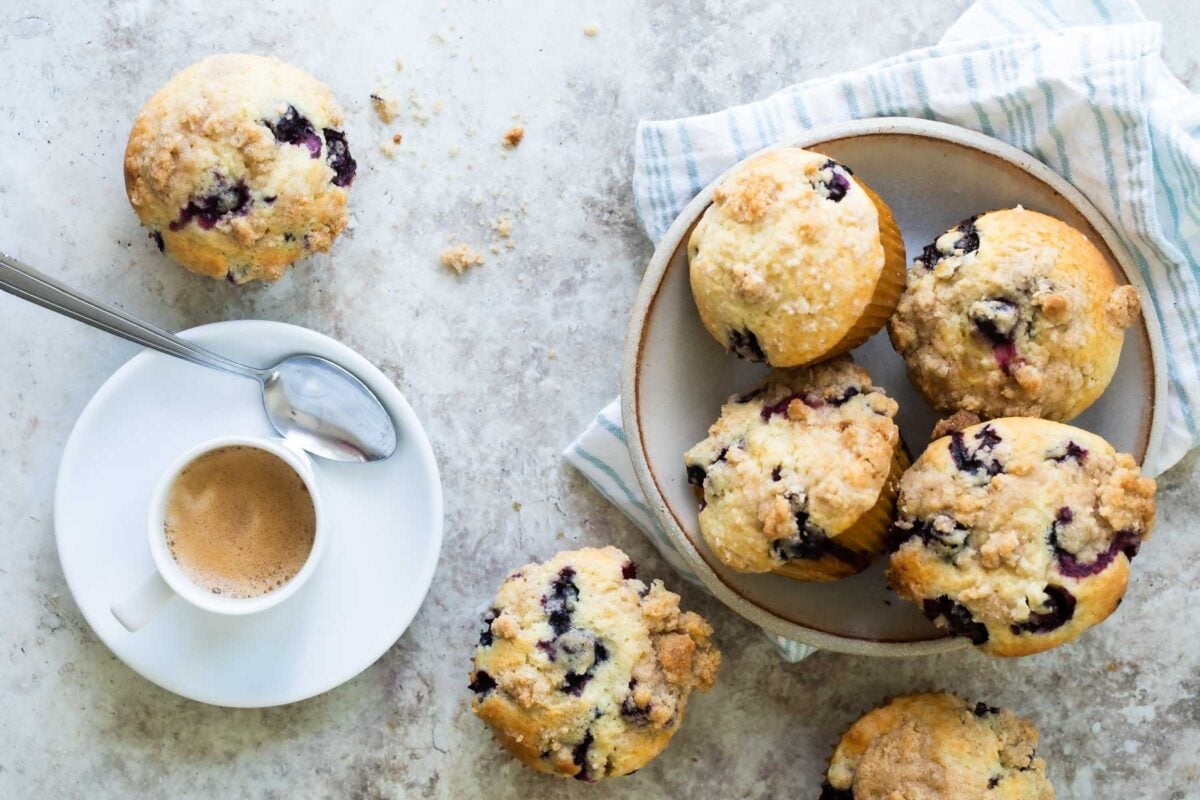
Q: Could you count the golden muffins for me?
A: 7